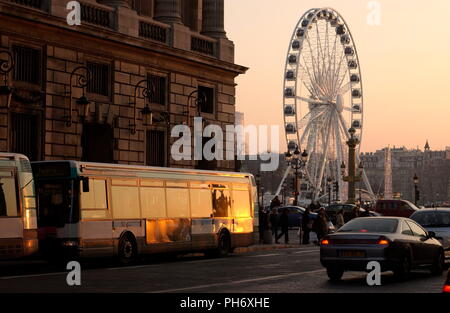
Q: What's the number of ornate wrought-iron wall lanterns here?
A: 4